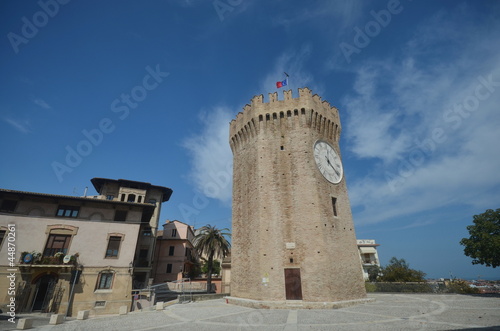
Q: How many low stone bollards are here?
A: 5